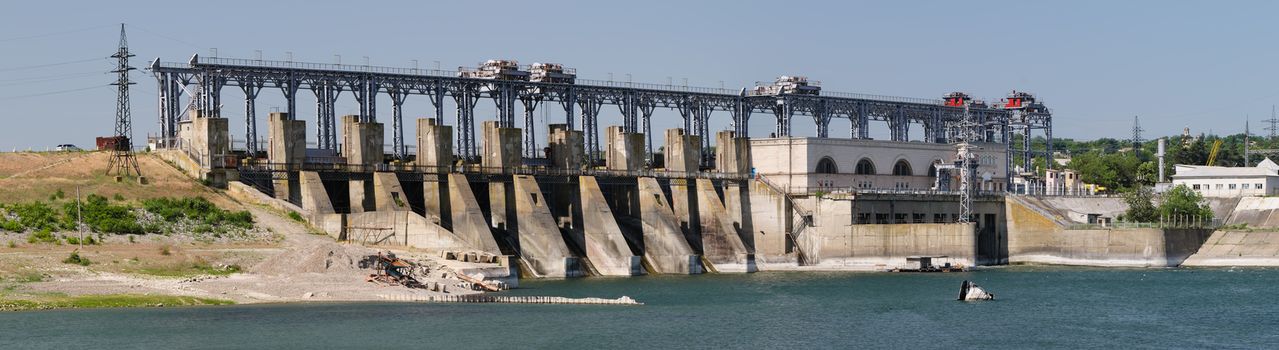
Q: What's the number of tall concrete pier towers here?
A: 9